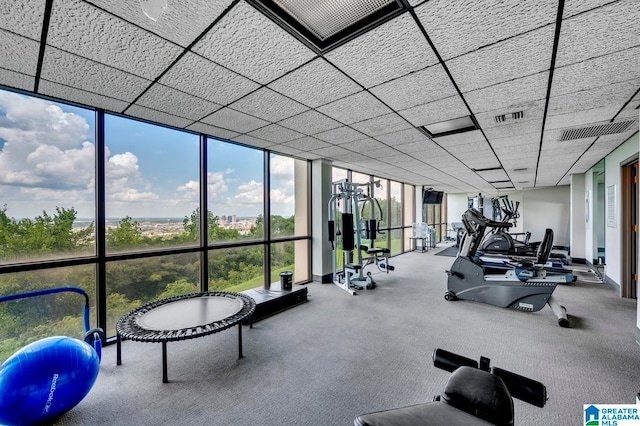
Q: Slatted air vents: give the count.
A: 2